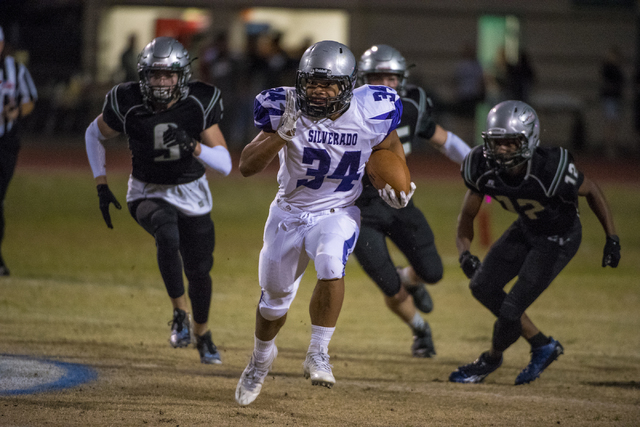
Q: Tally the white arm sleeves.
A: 3